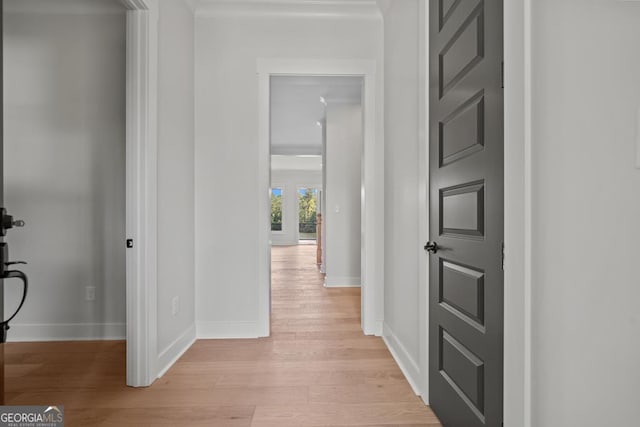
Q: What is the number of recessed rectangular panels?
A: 6